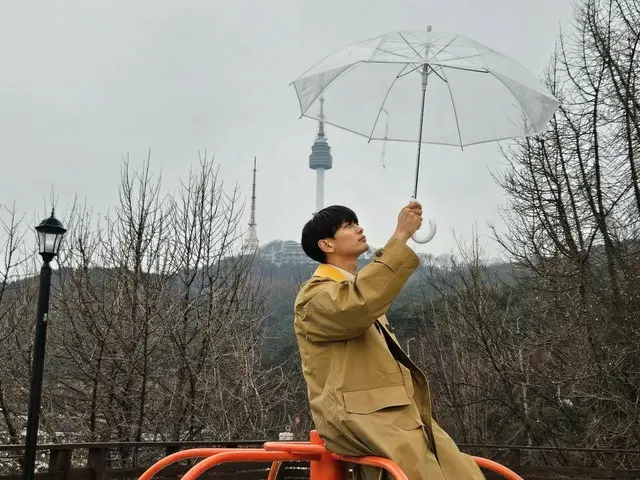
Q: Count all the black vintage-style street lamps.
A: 1